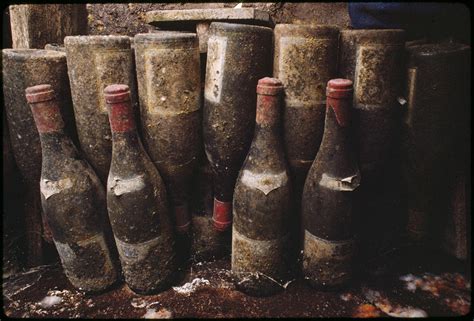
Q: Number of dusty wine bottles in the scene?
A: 11